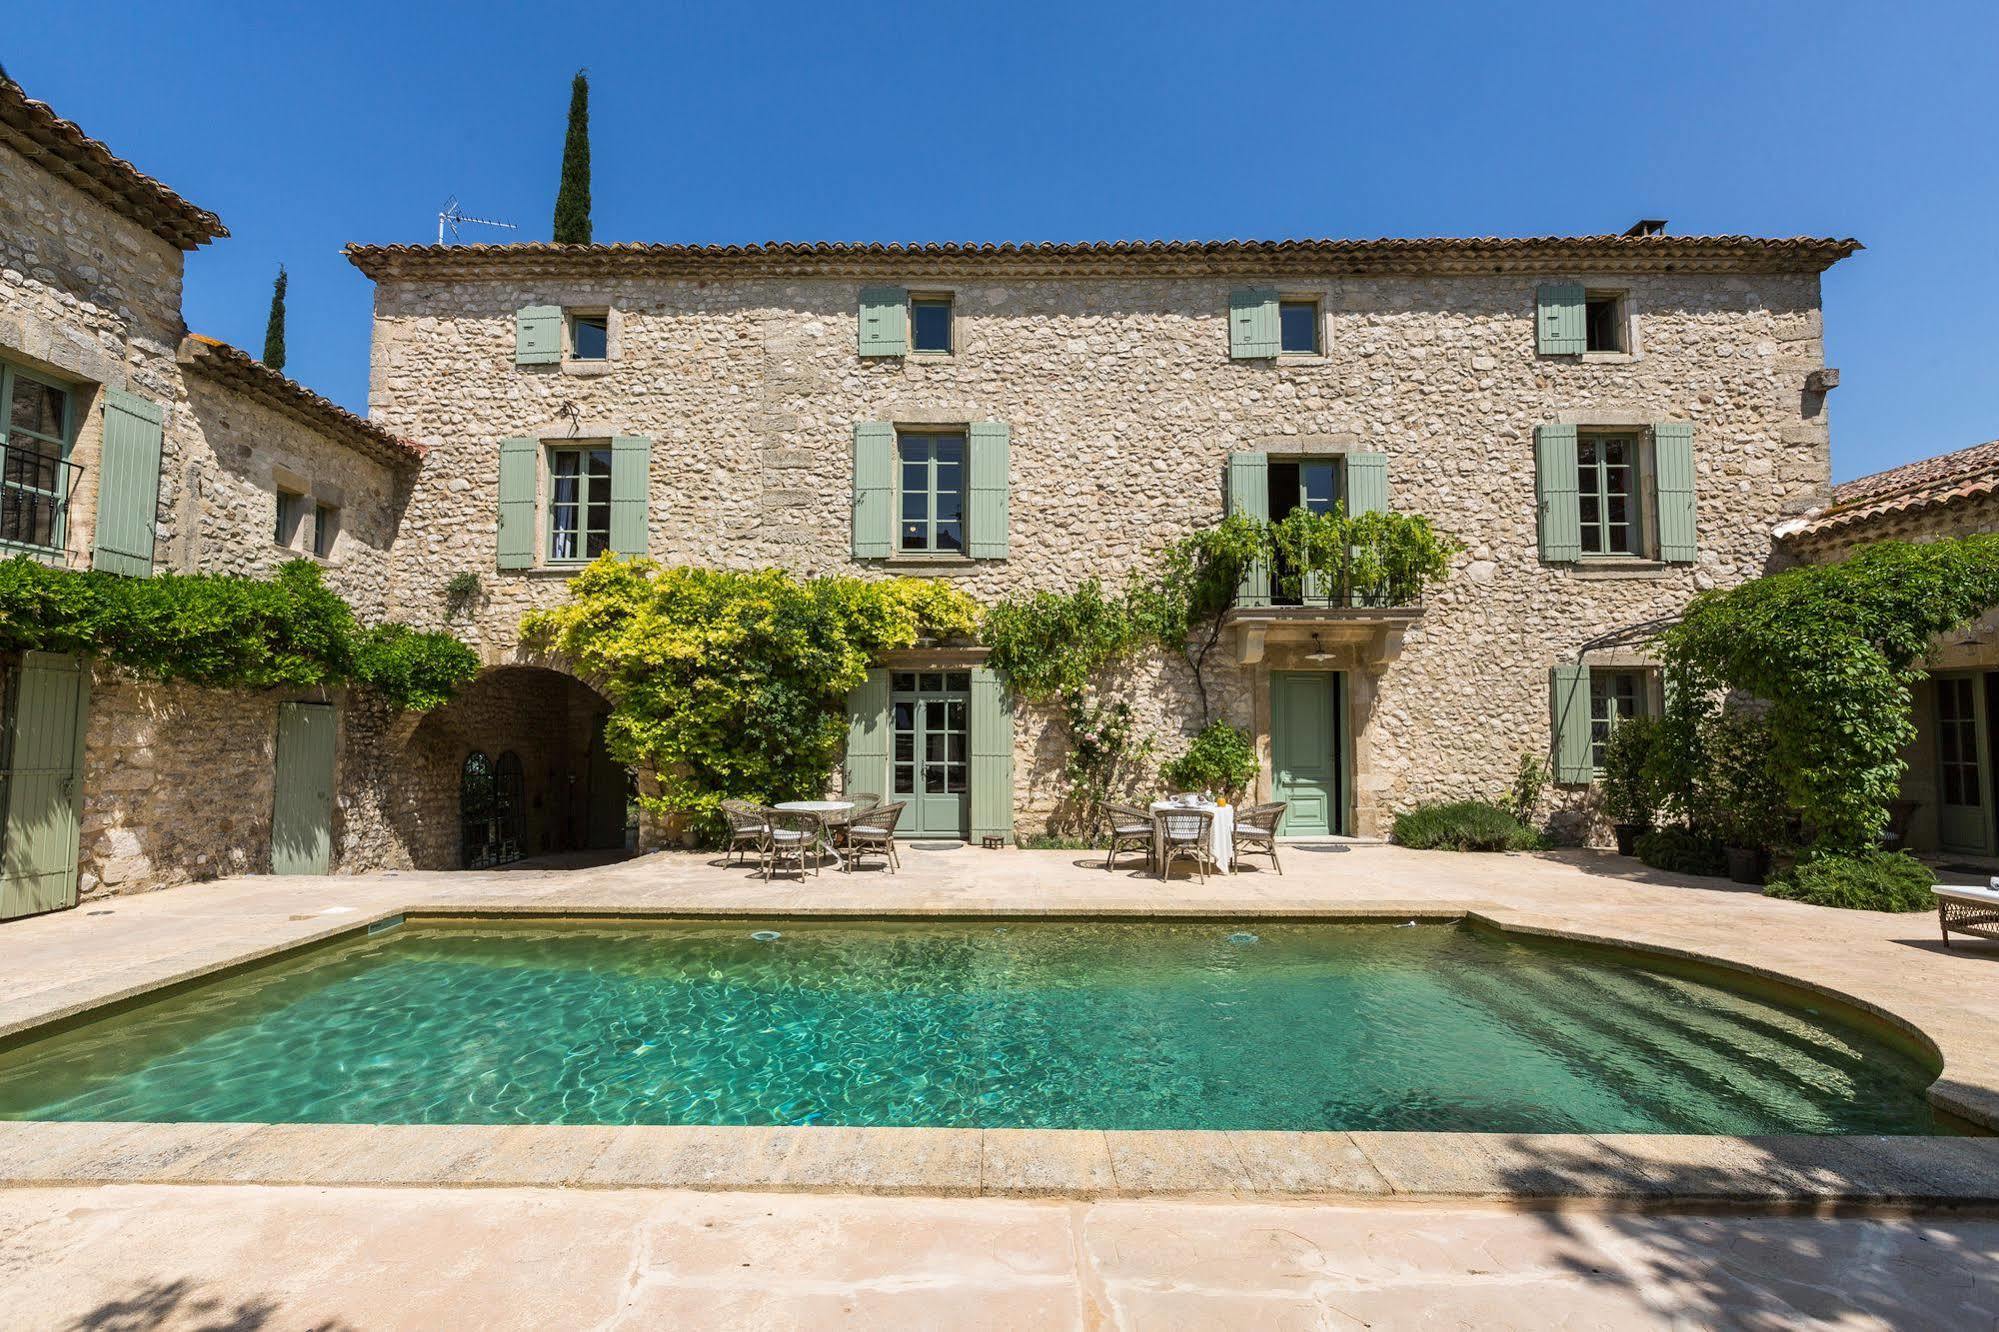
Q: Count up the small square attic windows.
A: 4